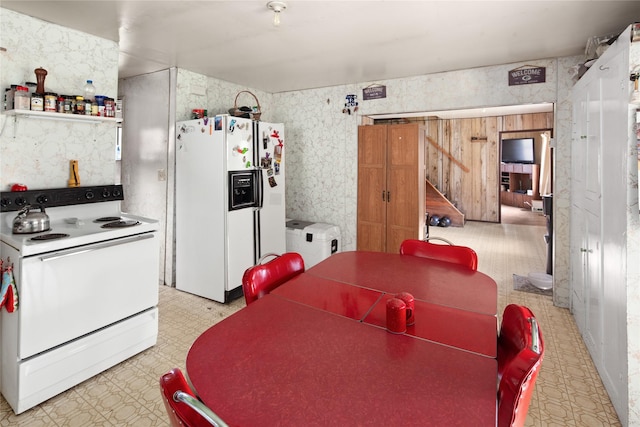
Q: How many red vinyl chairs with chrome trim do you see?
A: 4